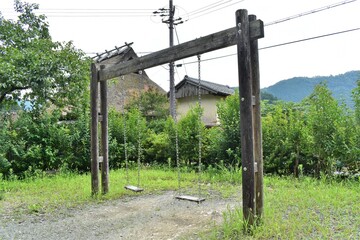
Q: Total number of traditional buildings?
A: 2